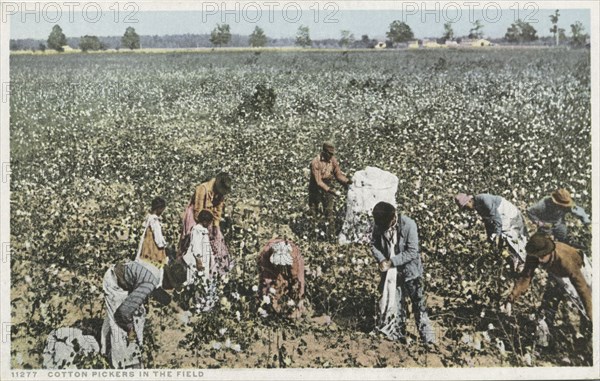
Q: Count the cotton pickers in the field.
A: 10